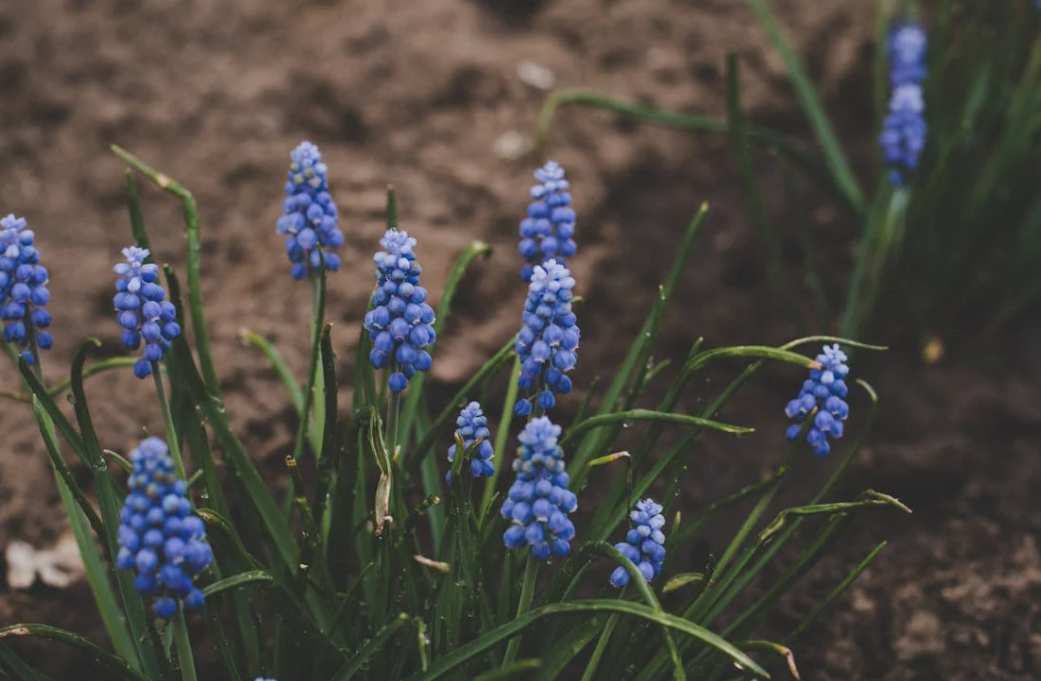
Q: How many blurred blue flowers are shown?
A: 2